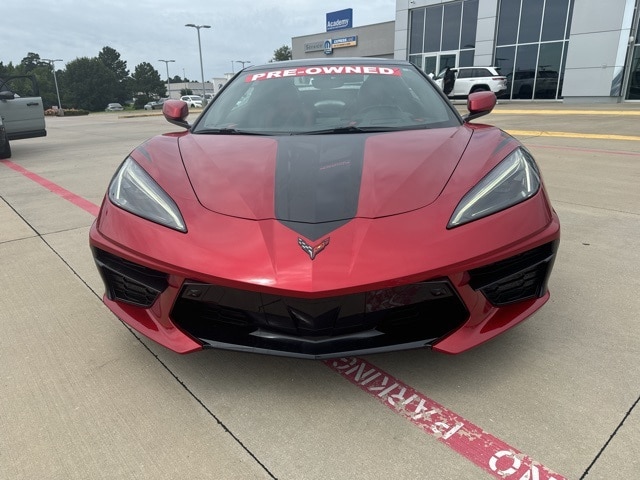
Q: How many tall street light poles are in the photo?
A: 4